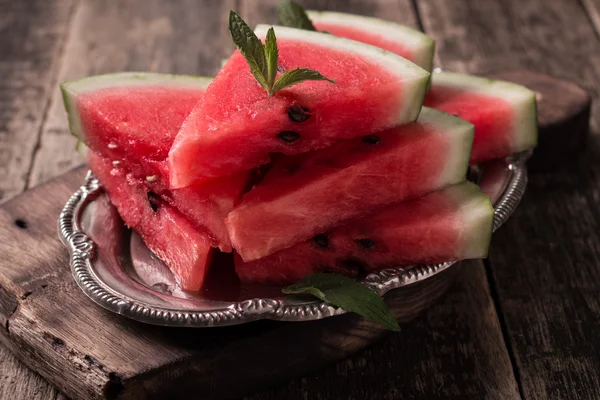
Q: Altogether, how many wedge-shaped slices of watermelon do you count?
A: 7